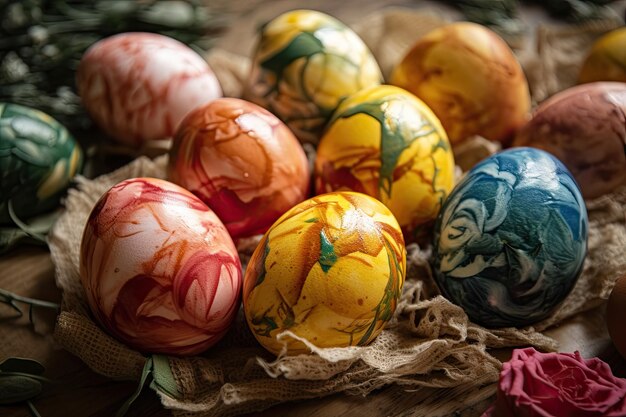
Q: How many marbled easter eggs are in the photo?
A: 11